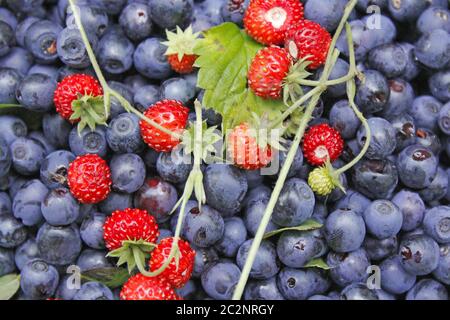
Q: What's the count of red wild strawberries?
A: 12